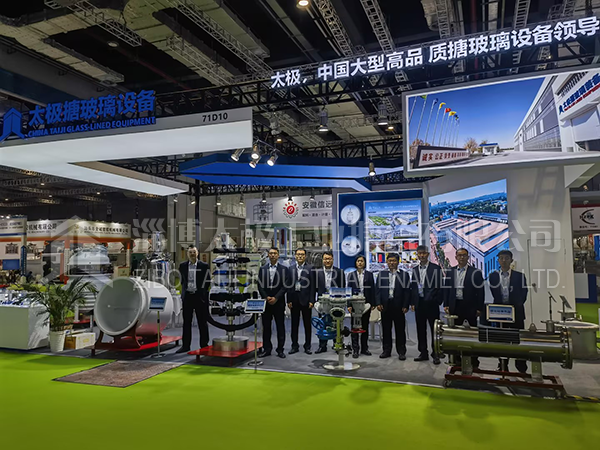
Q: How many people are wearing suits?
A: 9